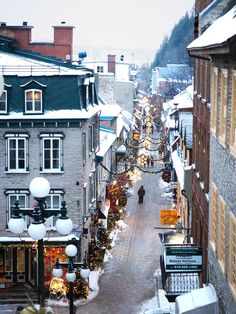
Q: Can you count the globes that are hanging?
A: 6